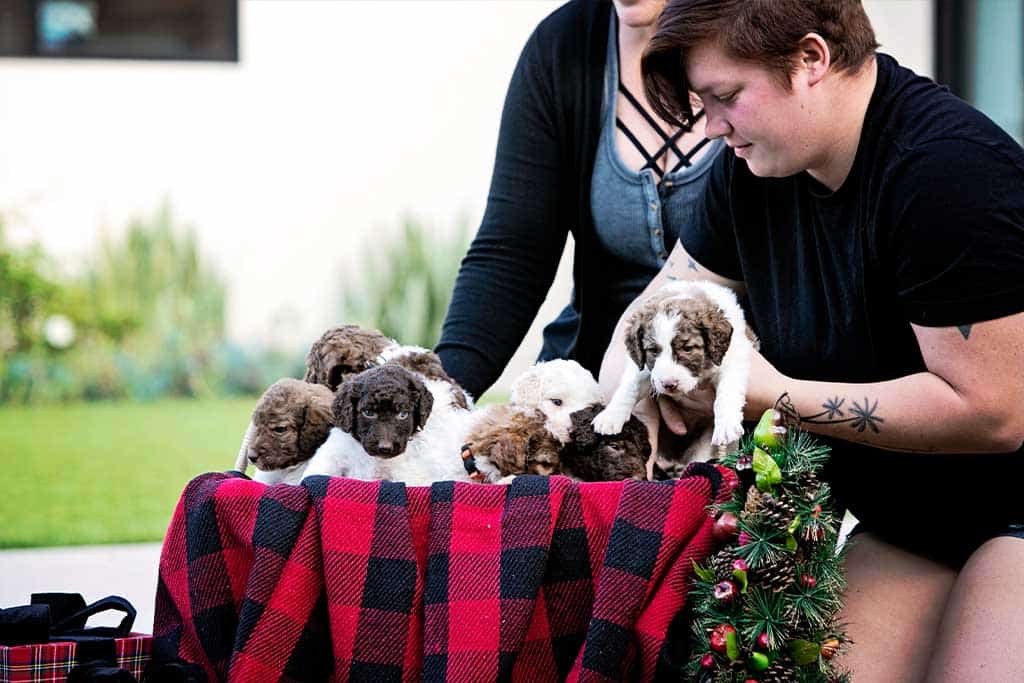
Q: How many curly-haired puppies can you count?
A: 7